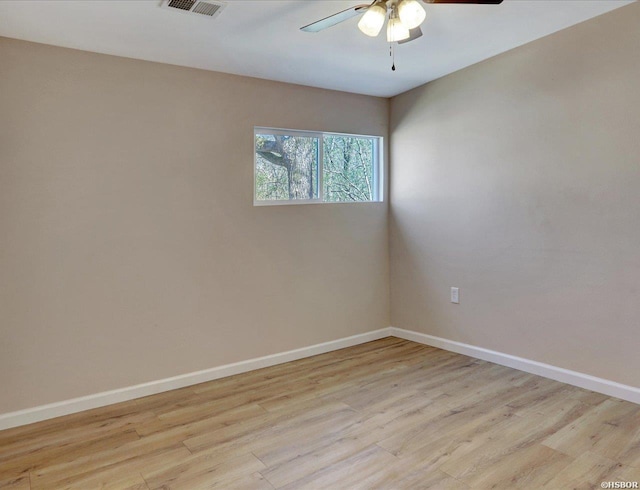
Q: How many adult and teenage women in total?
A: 0